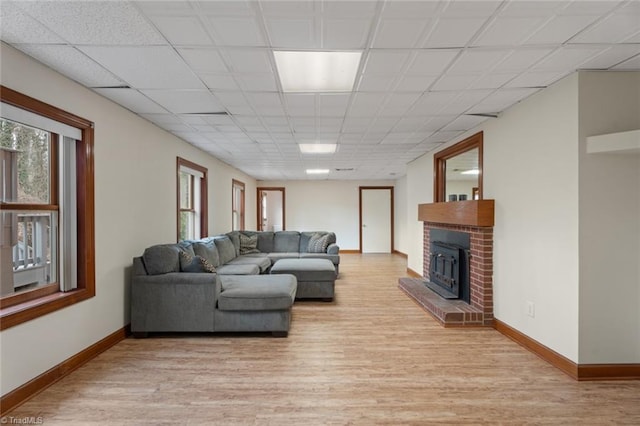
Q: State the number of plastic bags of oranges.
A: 0